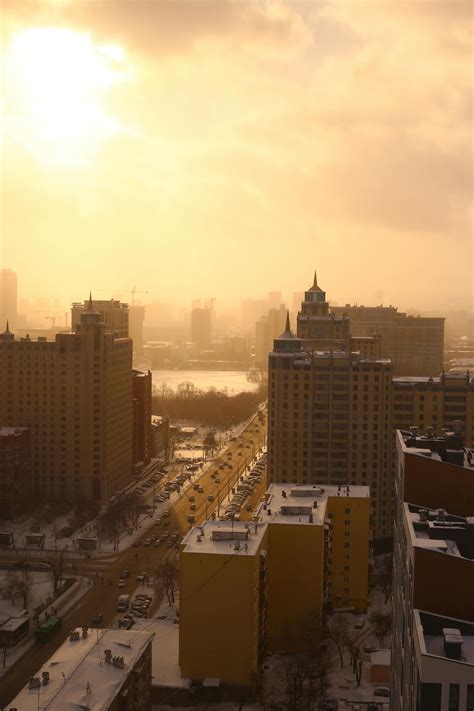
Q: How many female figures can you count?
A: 0